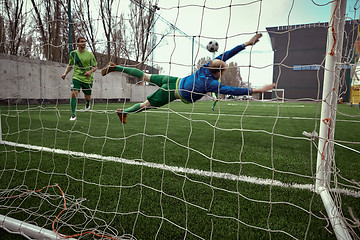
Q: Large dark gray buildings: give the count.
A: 1